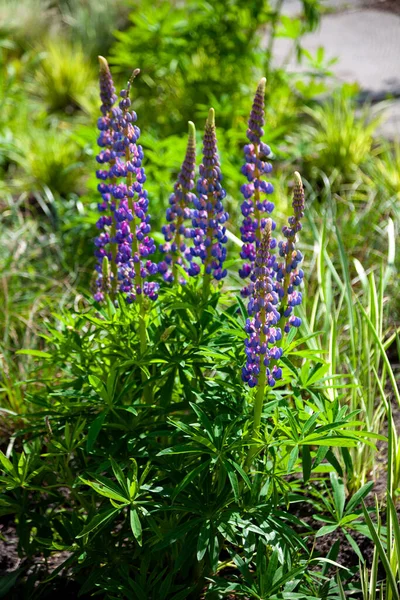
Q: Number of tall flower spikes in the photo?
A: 7